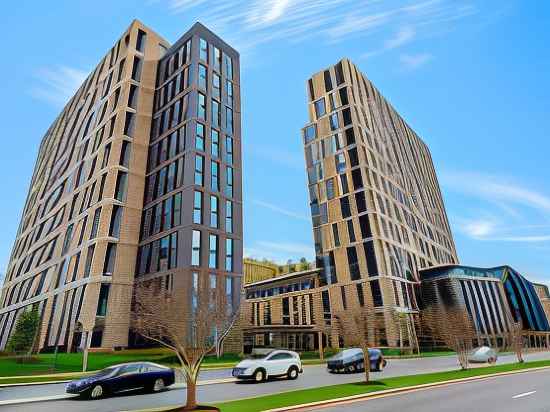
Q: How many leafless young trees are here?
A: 4